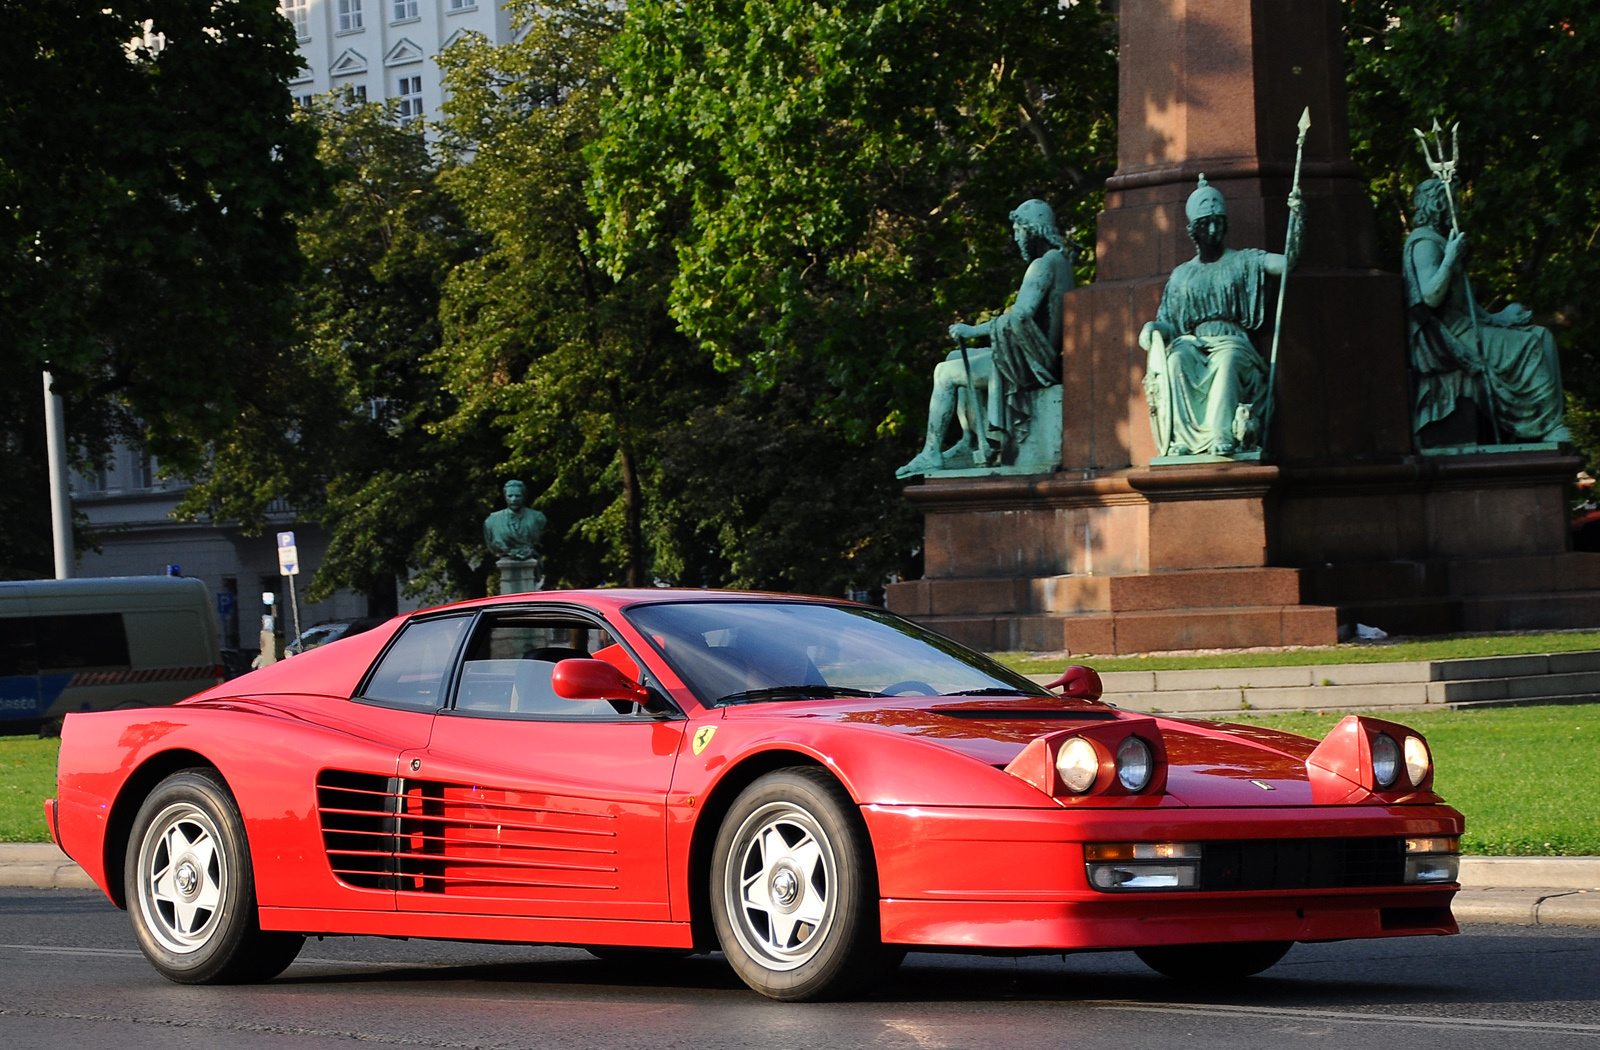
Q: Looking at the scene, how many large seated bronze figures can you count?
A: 3